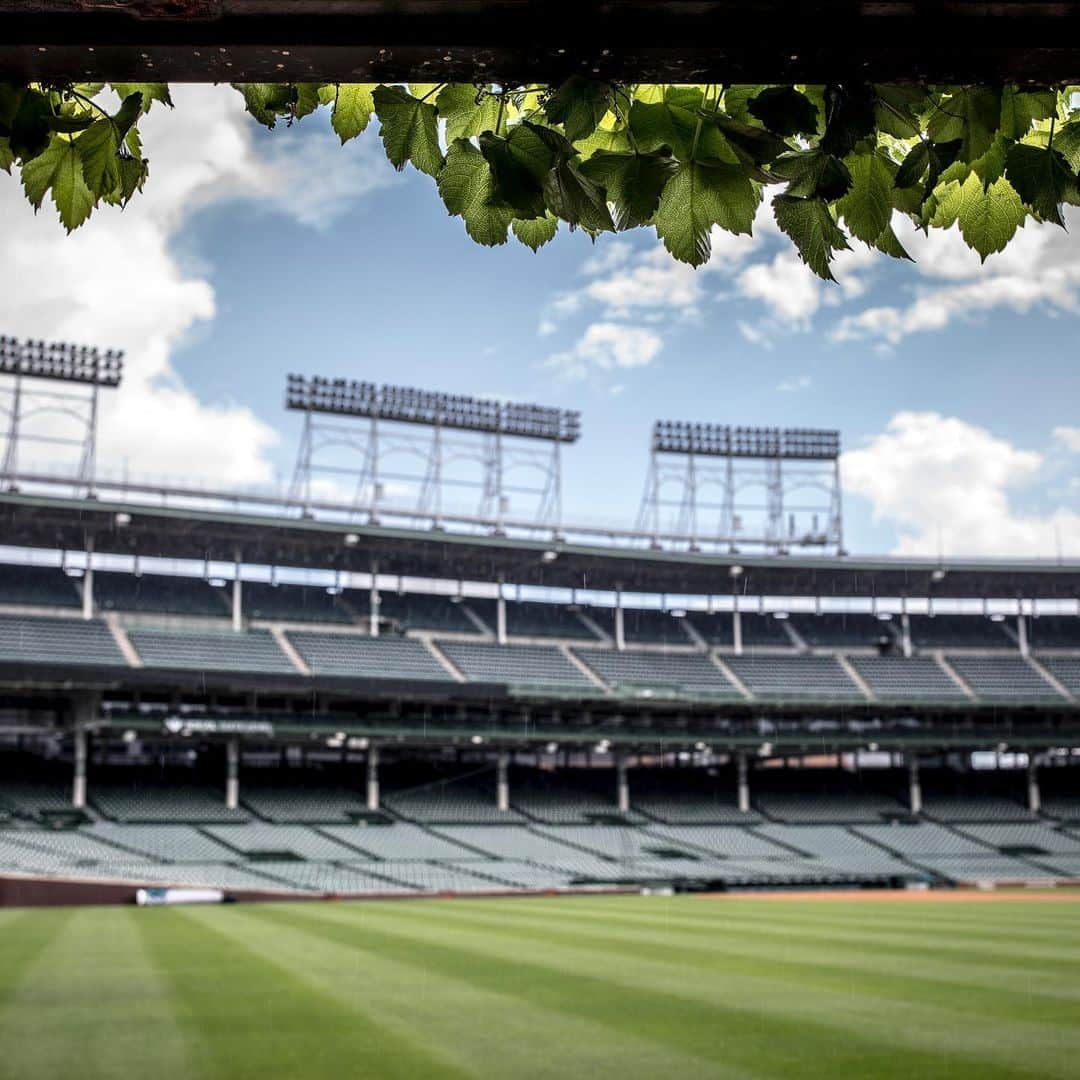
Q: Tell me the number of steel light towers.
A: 3